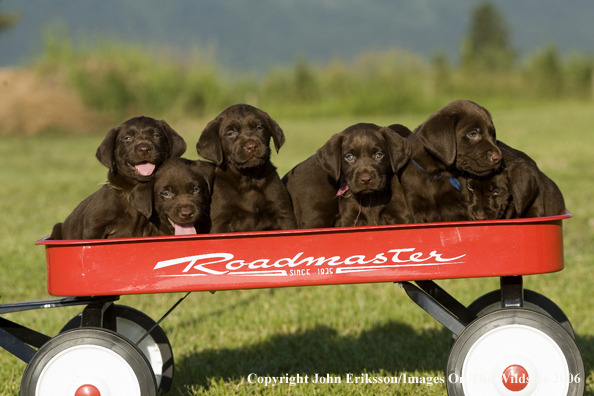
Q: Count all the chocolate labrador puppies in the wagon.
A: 6